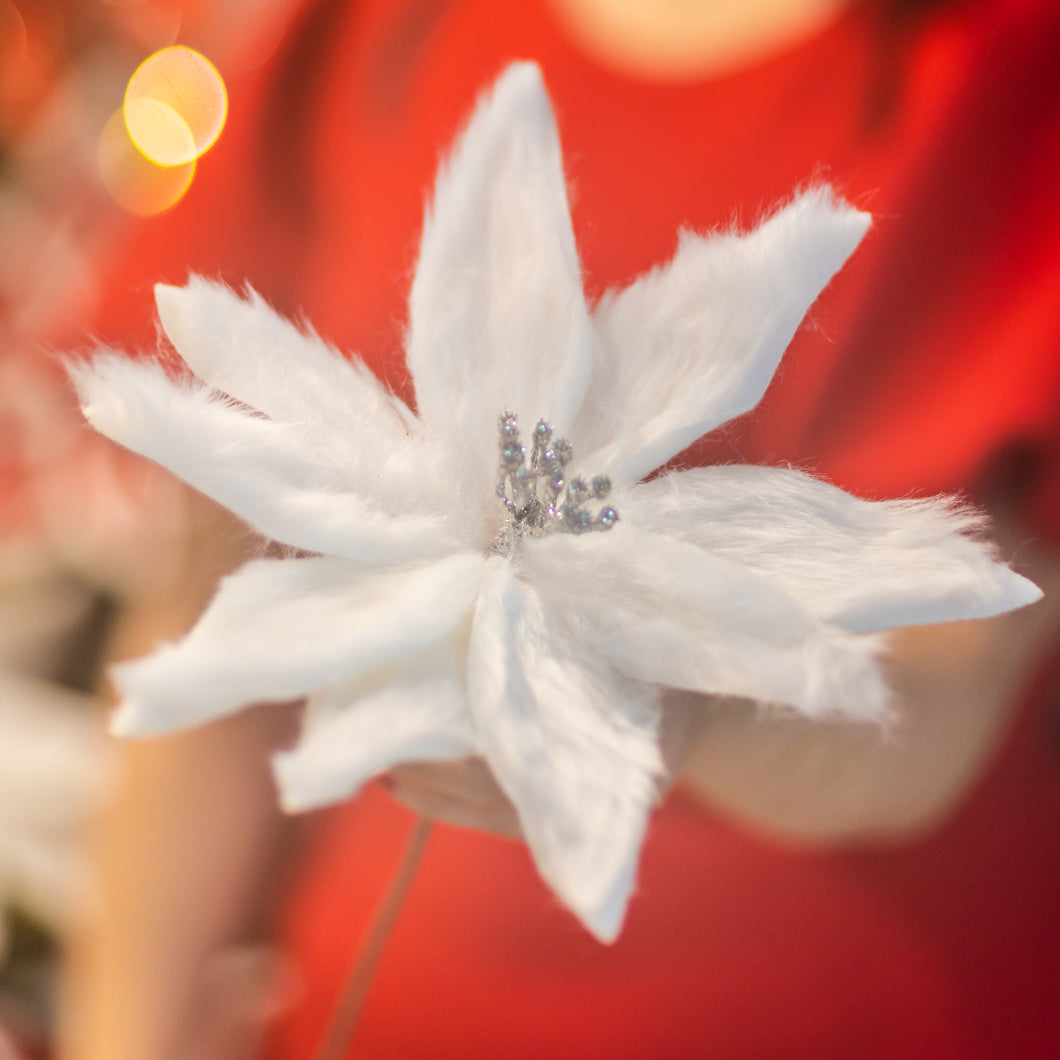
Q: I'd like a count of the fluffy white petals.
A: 9